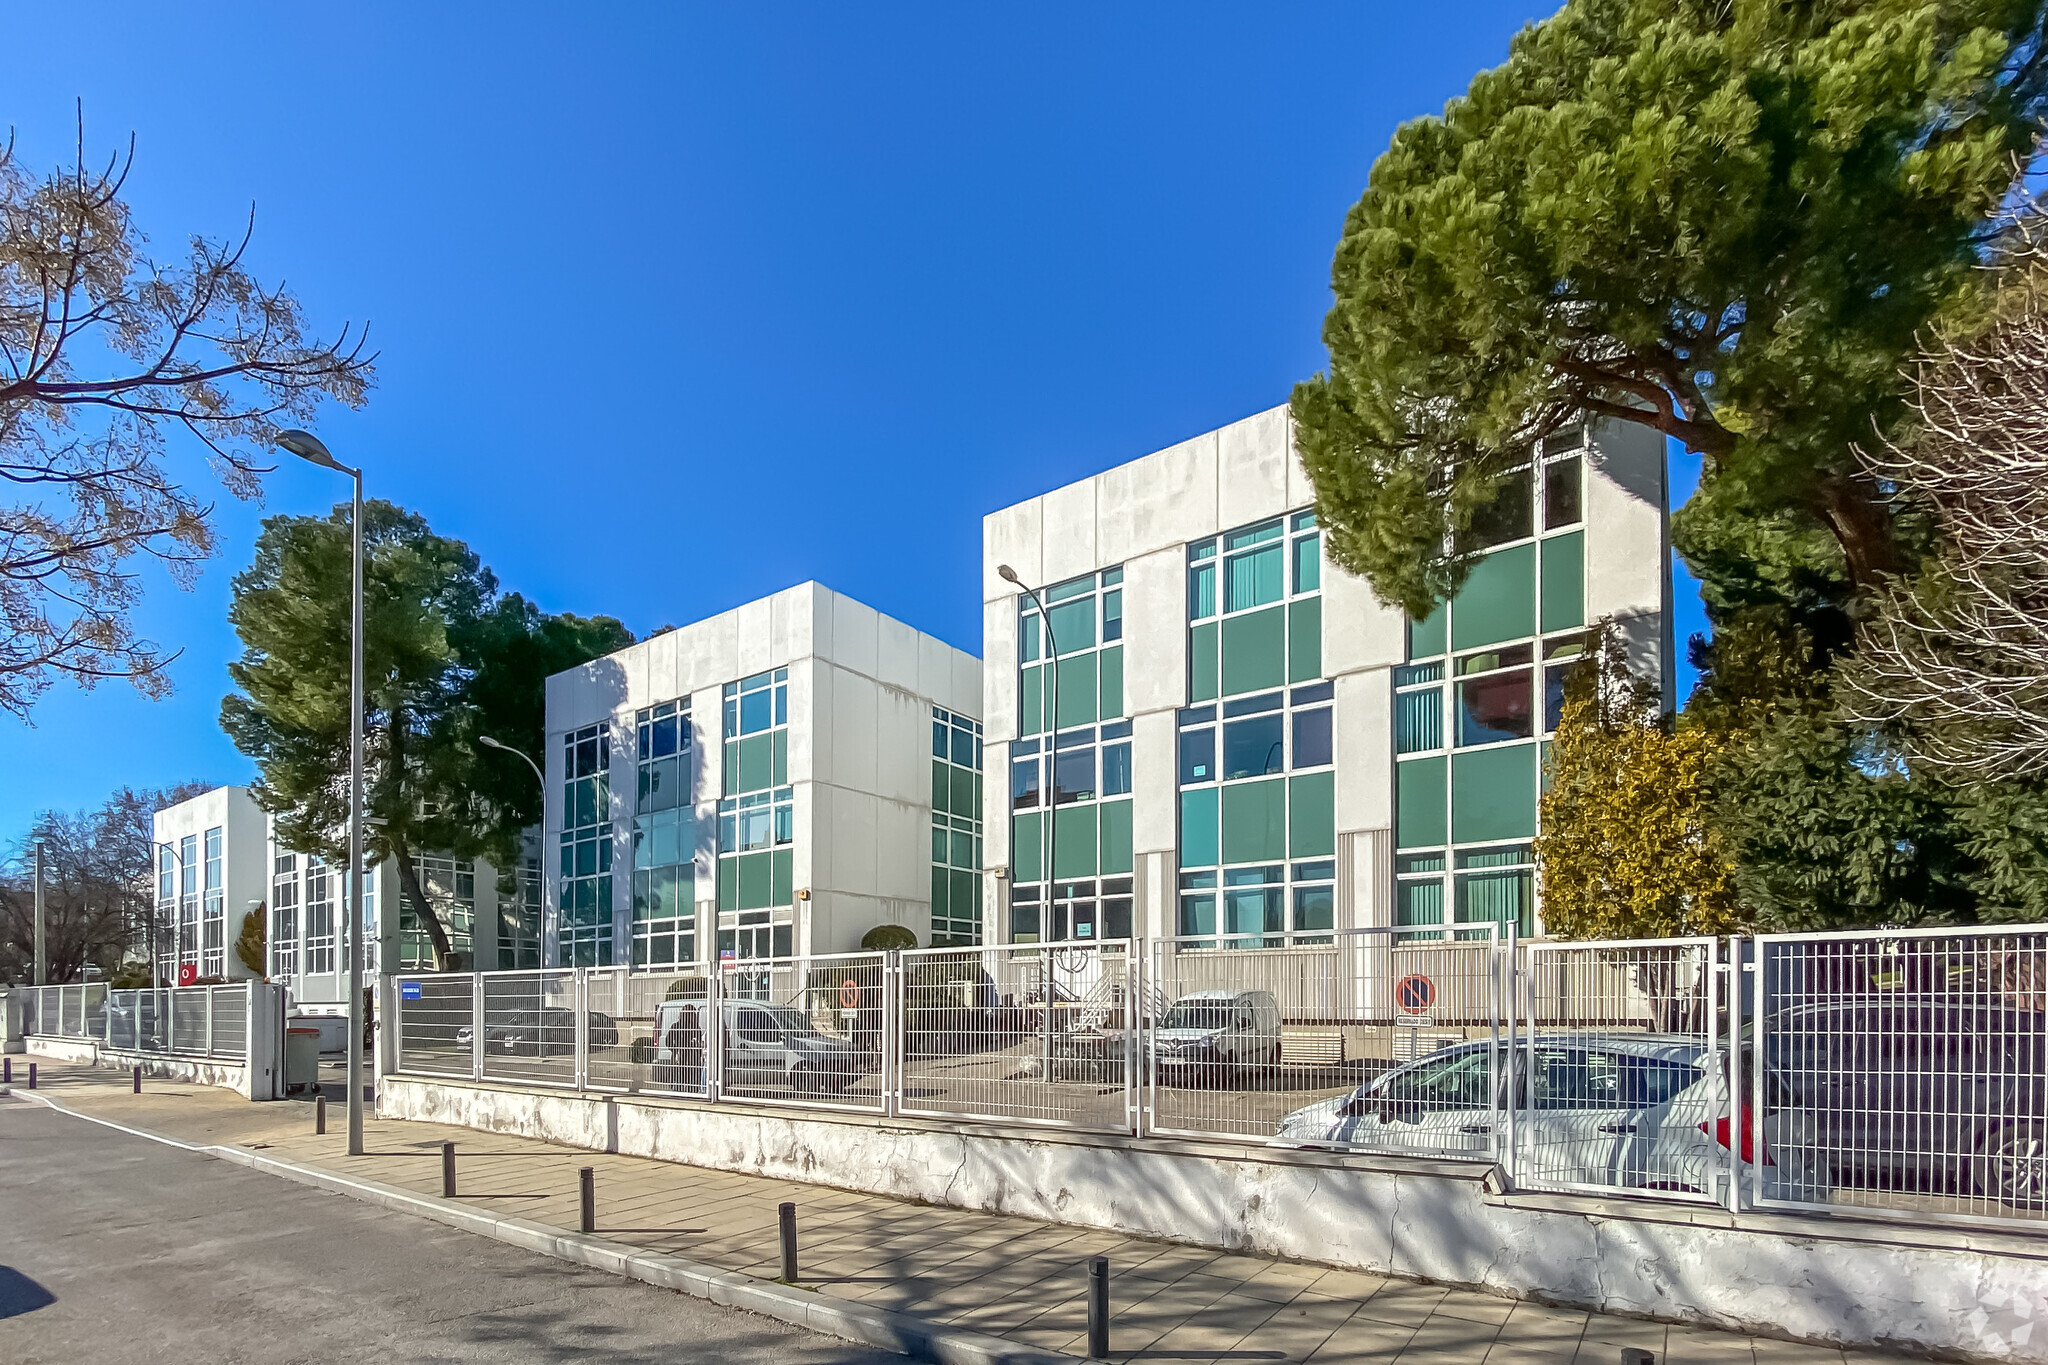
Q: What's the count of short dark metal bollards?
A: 9